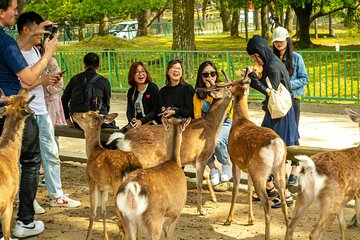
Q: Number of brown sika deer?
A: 6